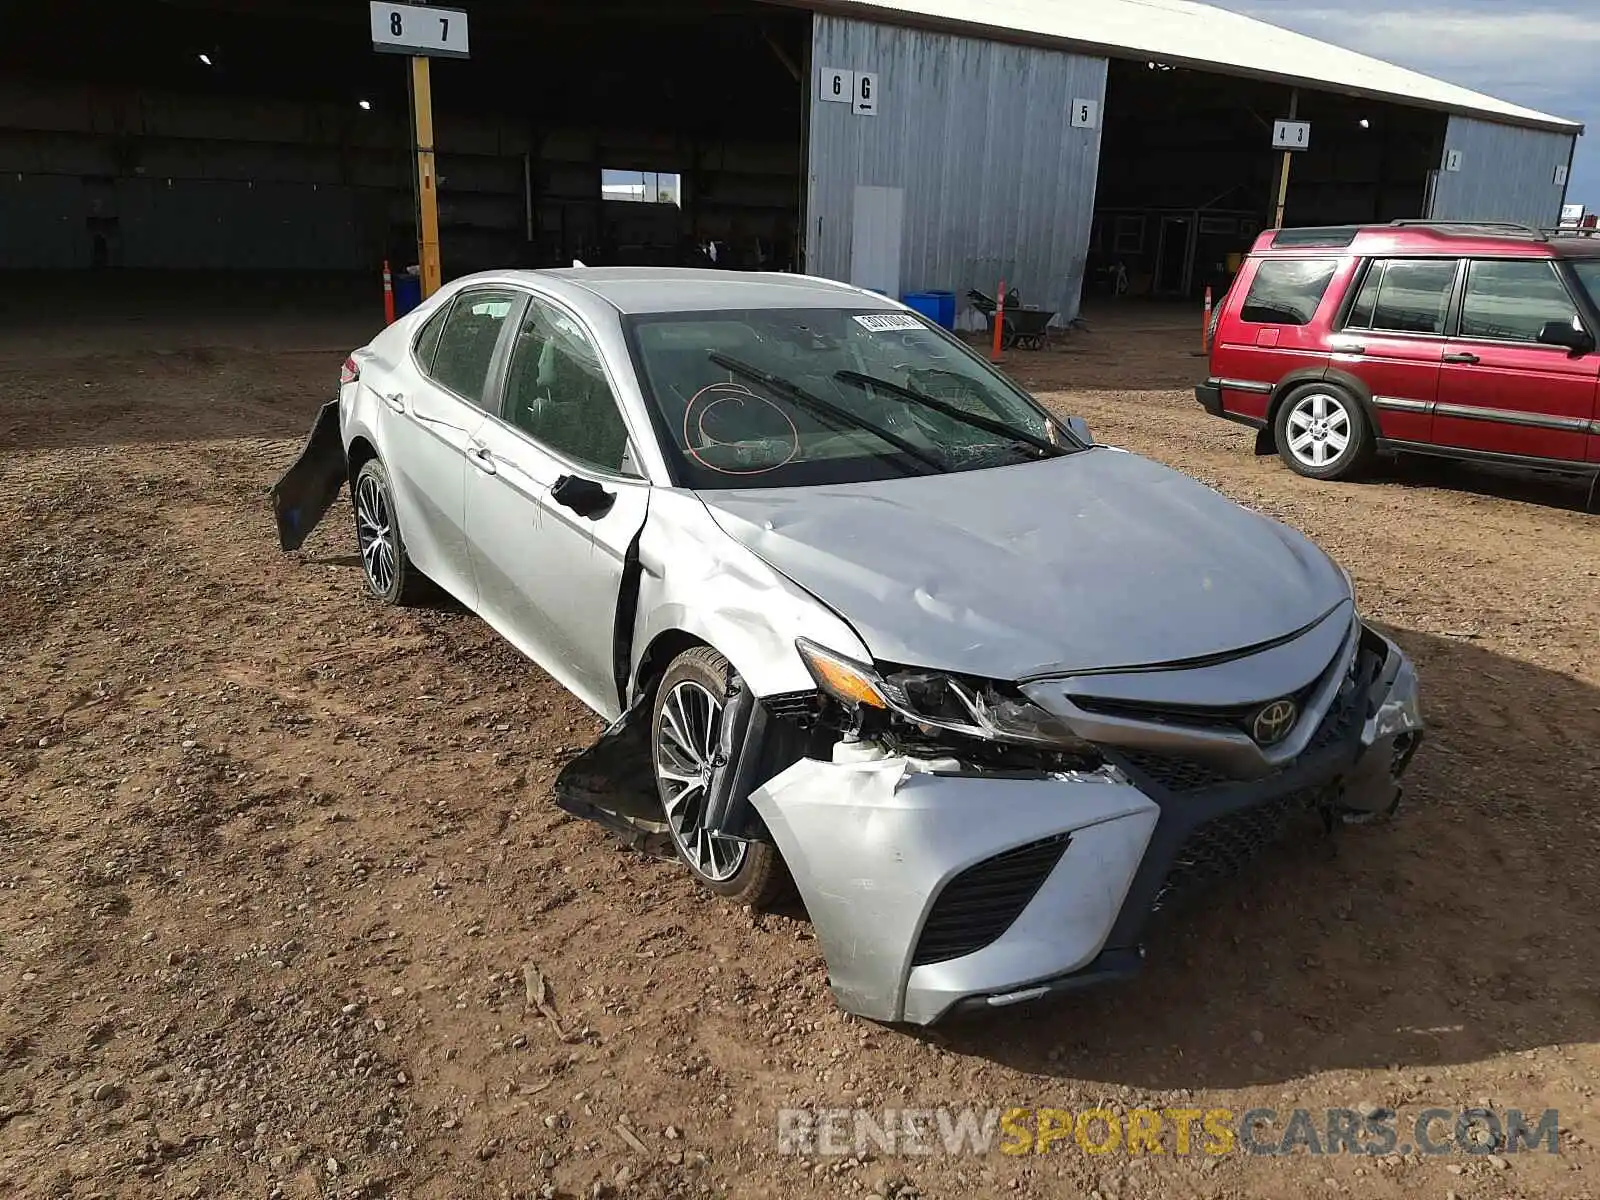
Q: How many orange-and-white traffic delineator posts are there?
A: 3